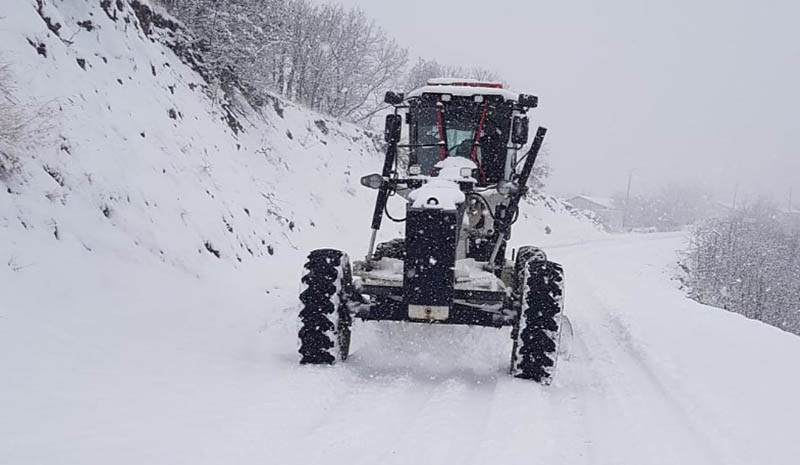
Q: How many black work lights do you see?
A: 2